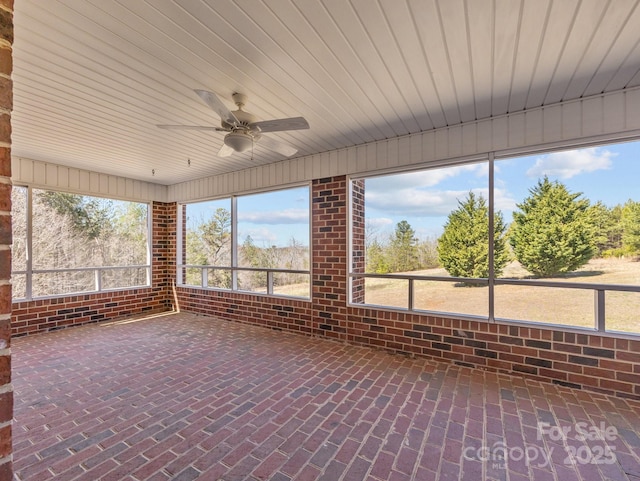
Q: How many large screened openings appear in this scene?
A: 3